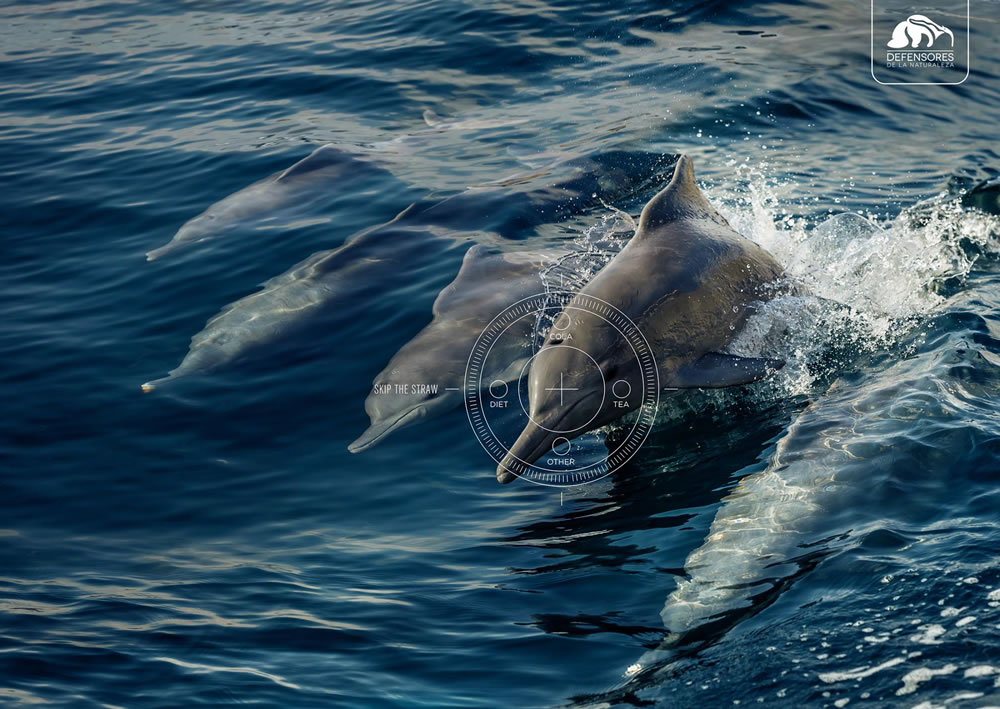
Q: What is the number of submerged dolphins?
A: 4